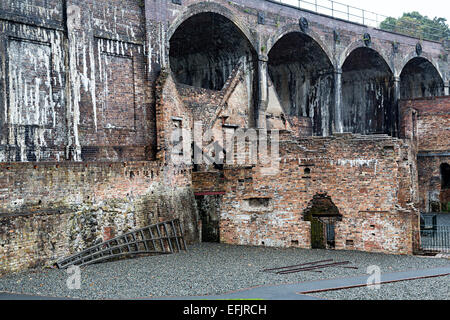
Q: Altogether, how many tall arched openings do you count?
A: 4